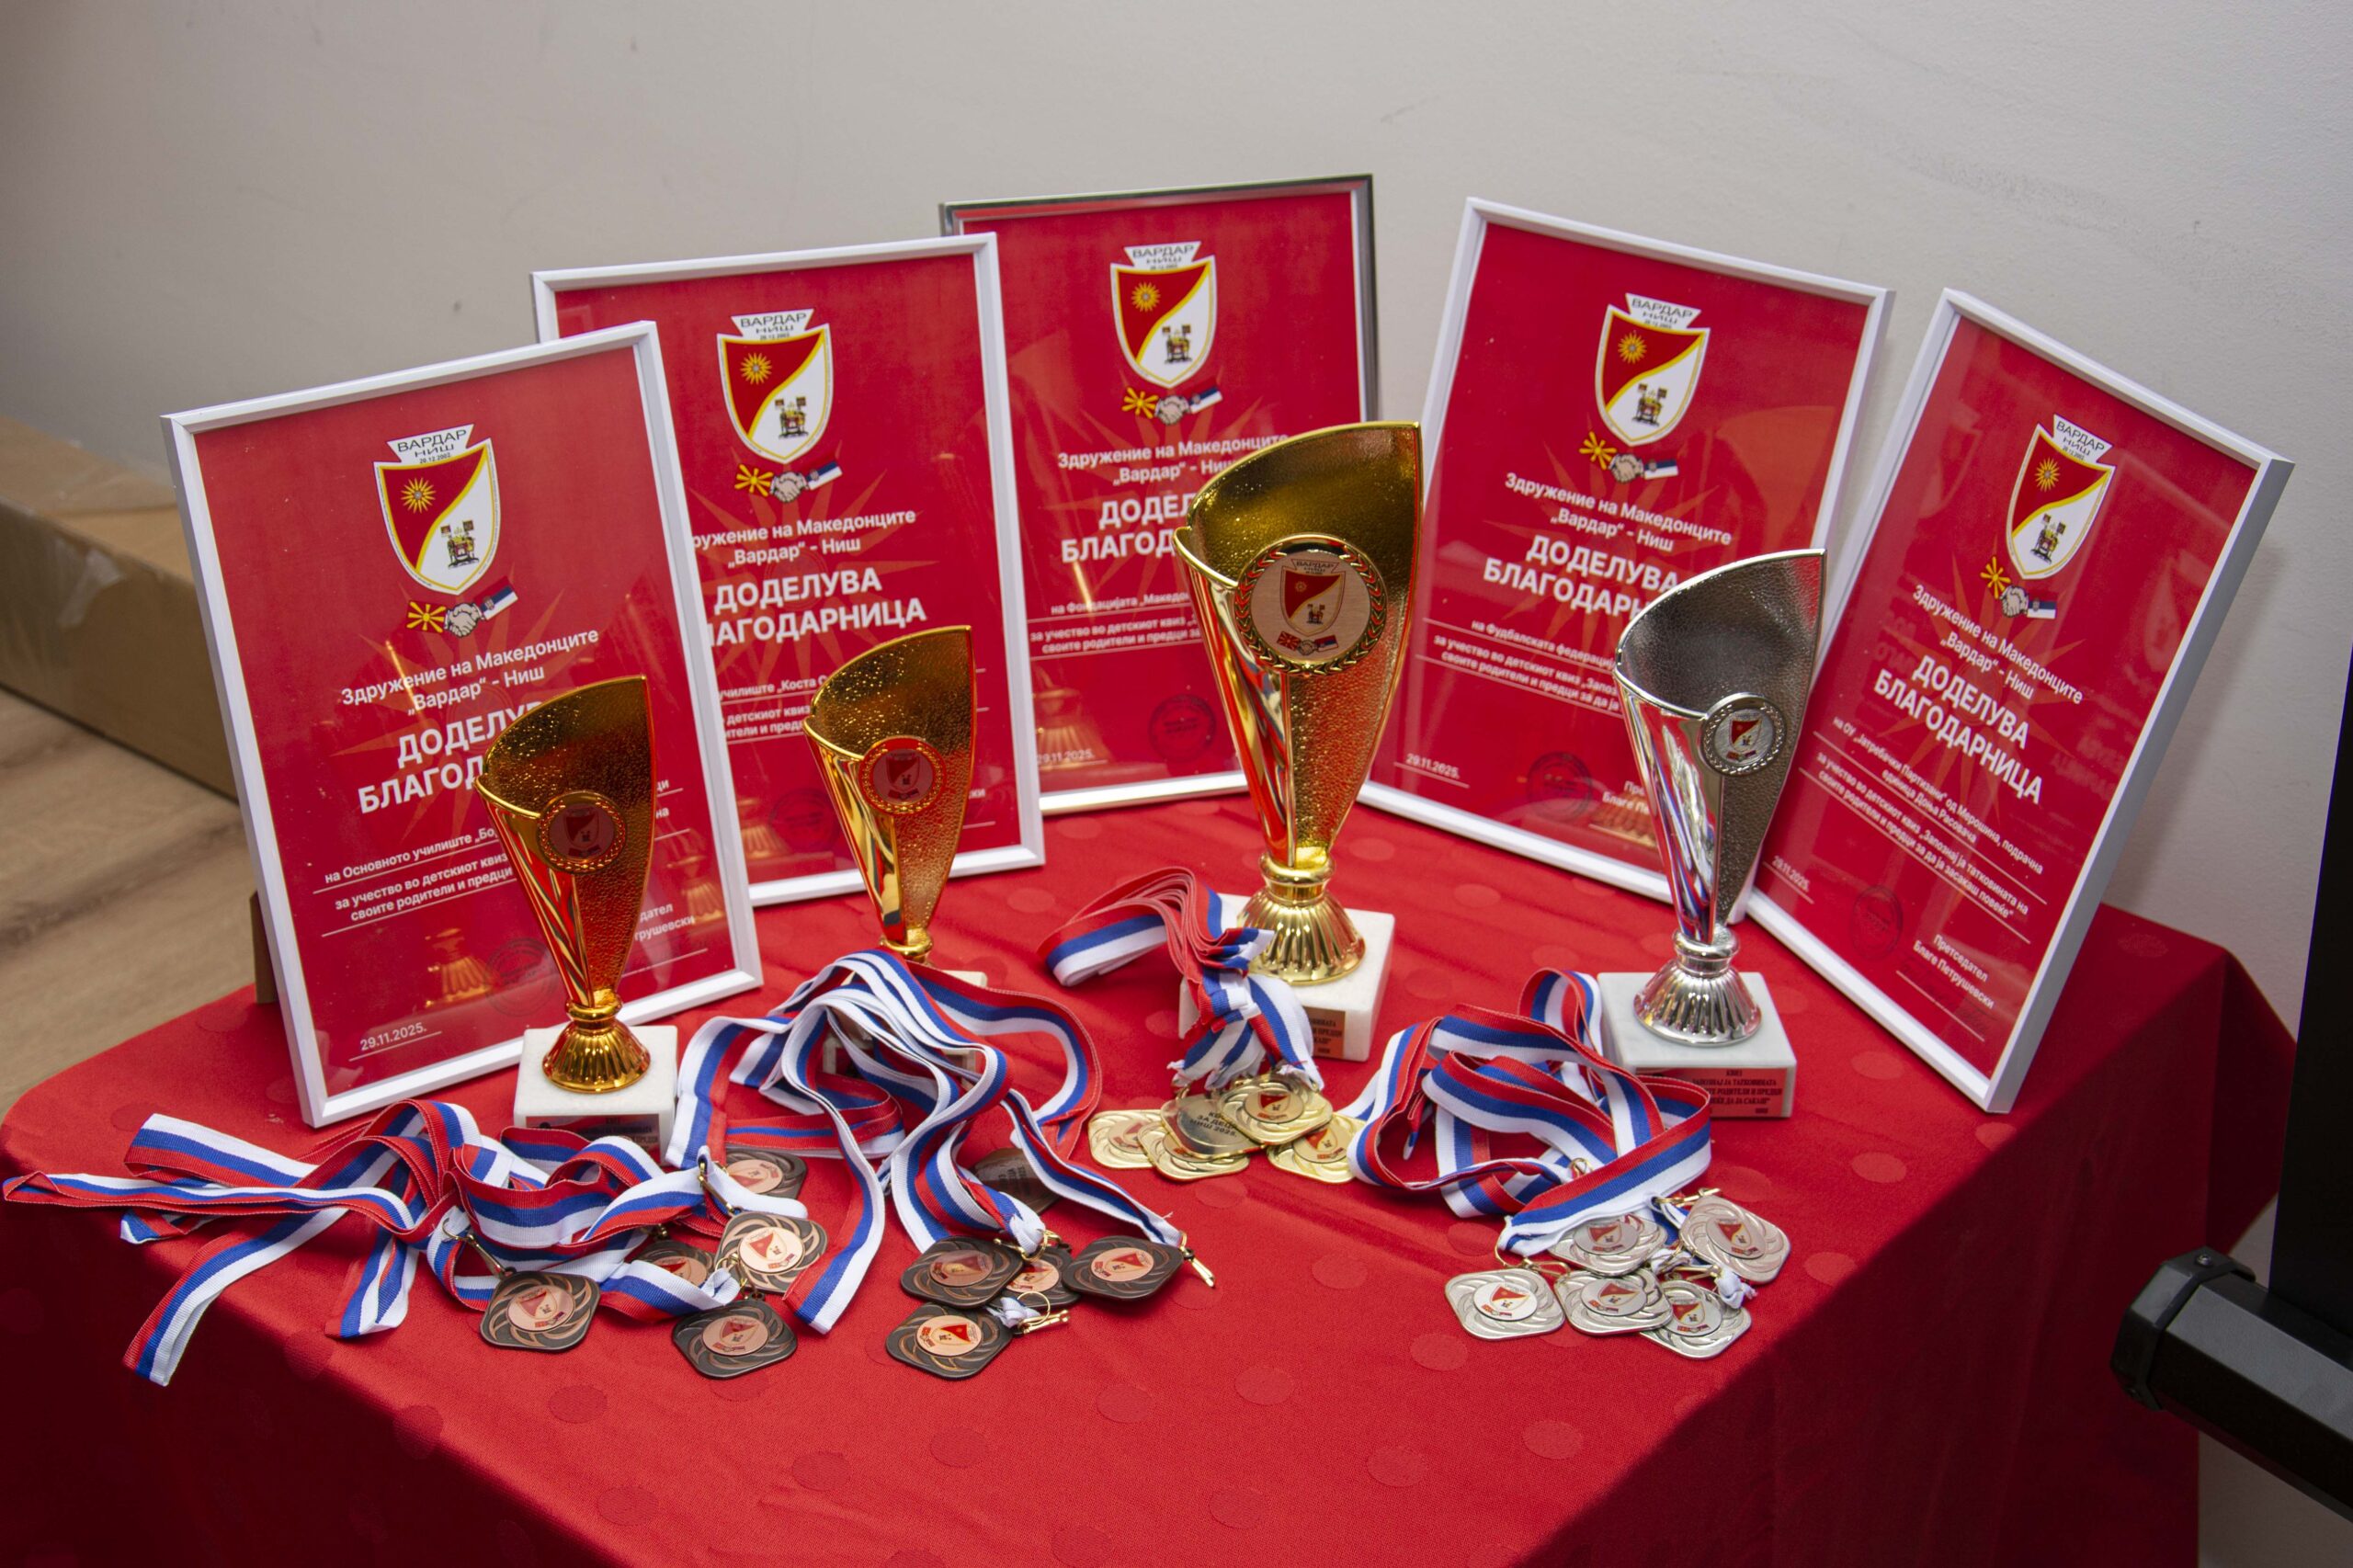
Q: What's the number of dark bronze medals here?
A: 10